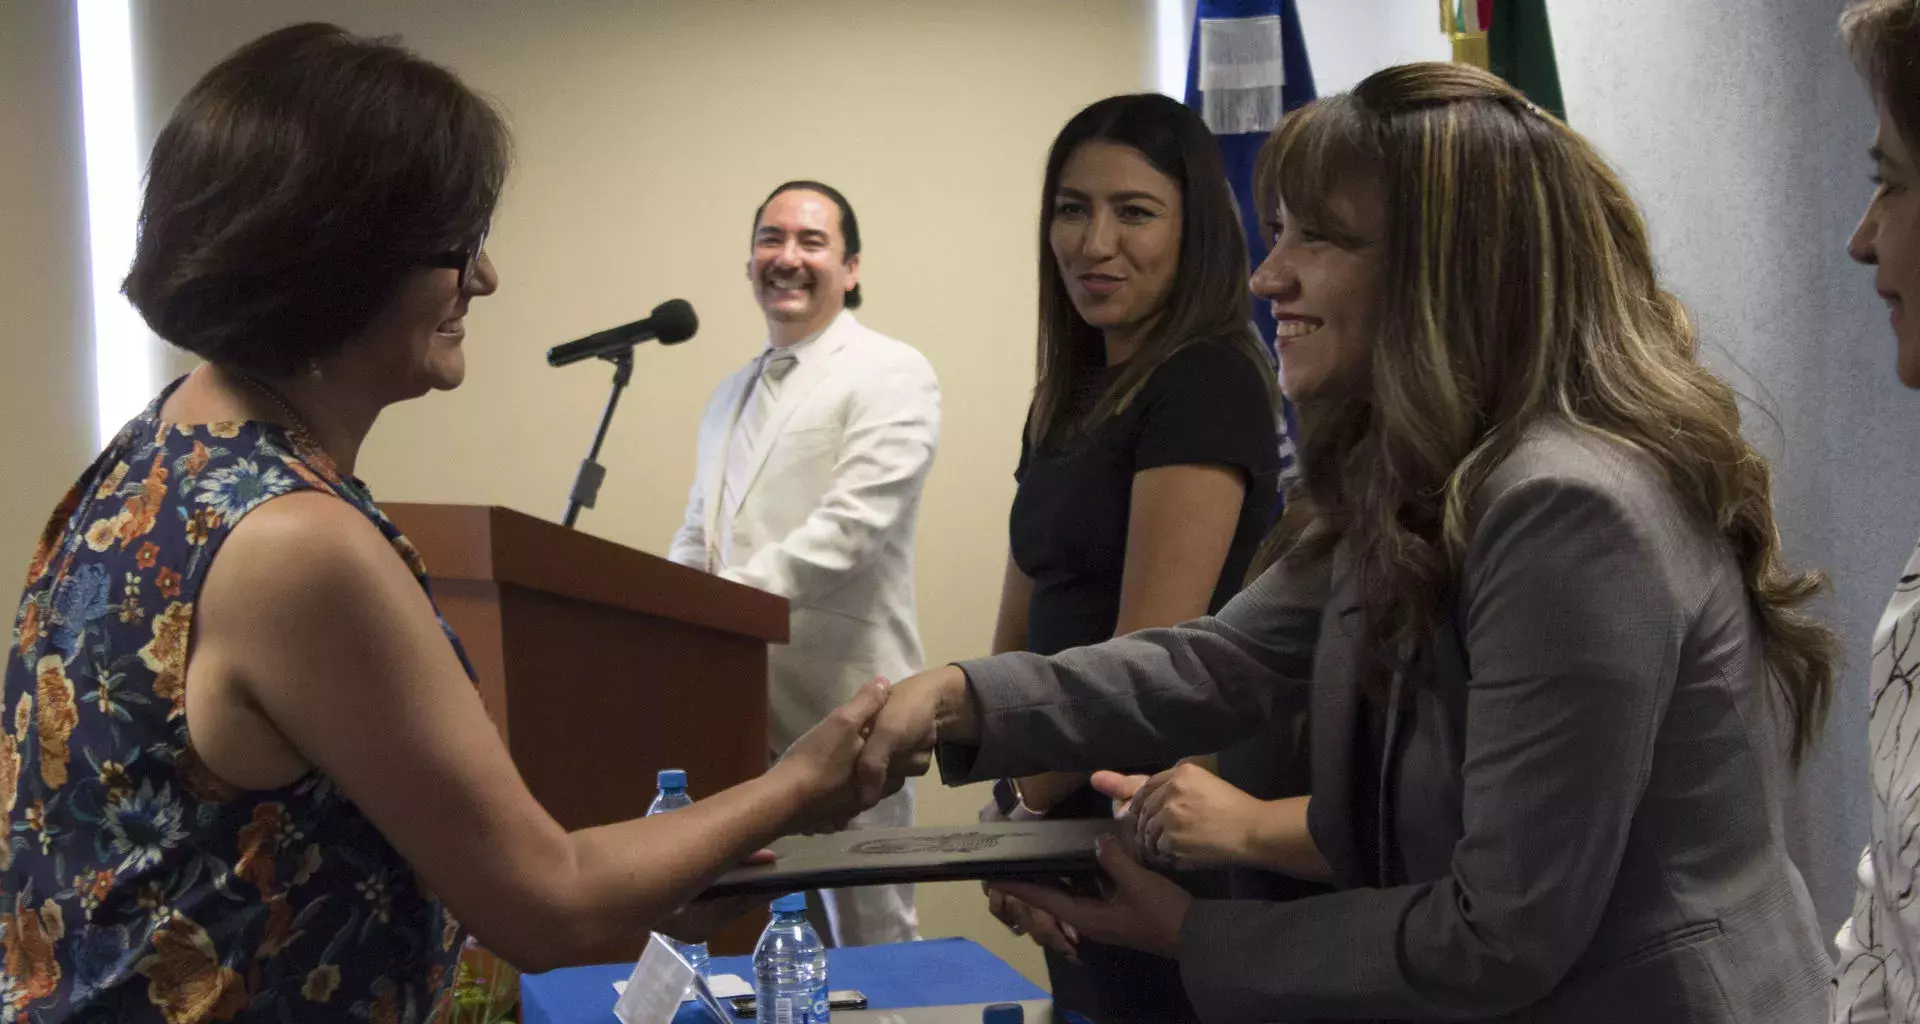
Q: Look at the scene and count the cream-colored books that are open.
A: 0